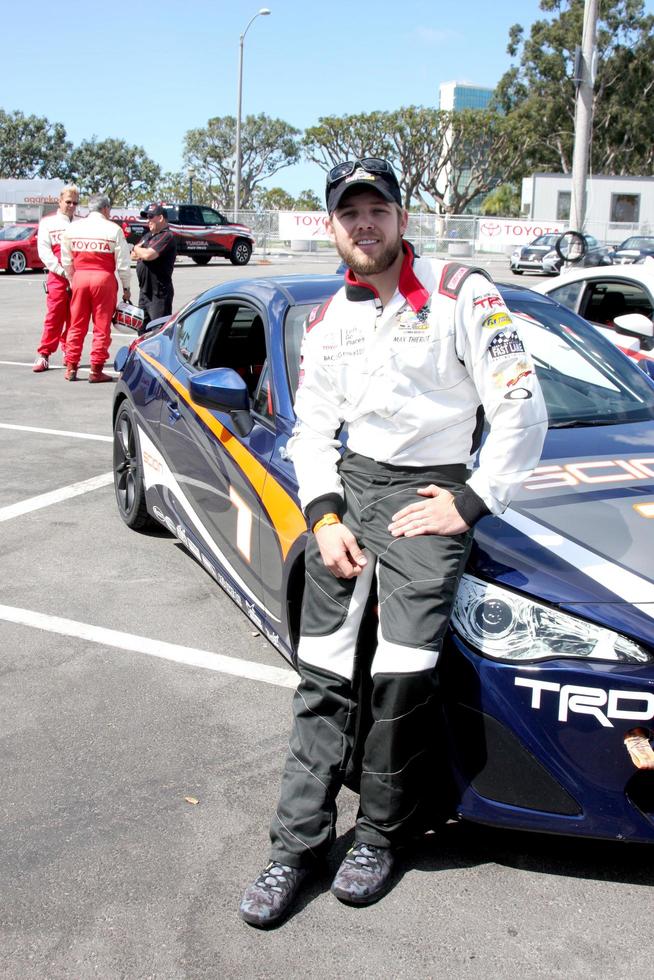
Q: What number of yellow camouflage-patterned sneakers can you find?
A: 0